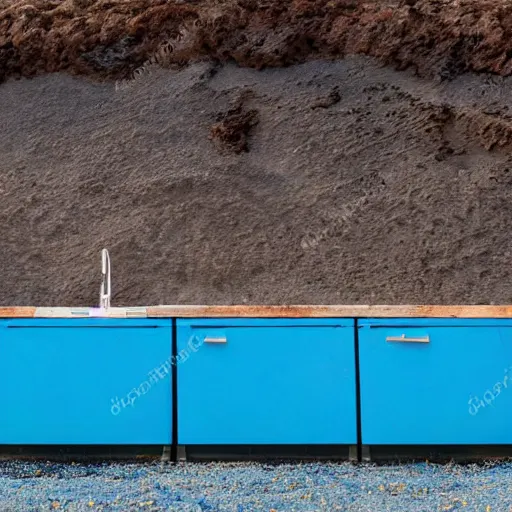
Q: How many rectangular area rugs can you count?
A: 0